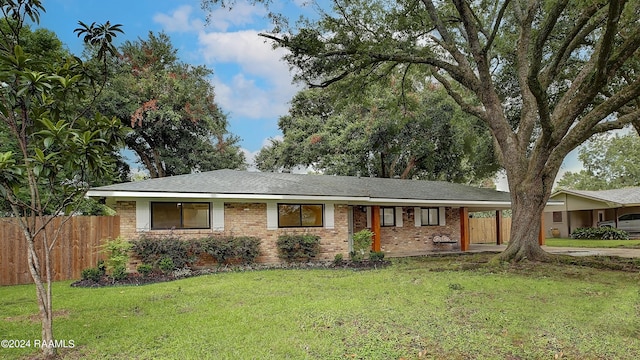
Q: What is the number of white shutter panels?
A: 8